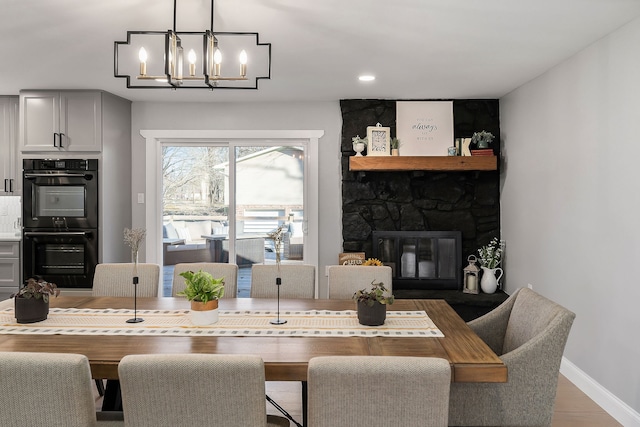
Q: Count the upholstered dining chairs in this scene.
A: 8